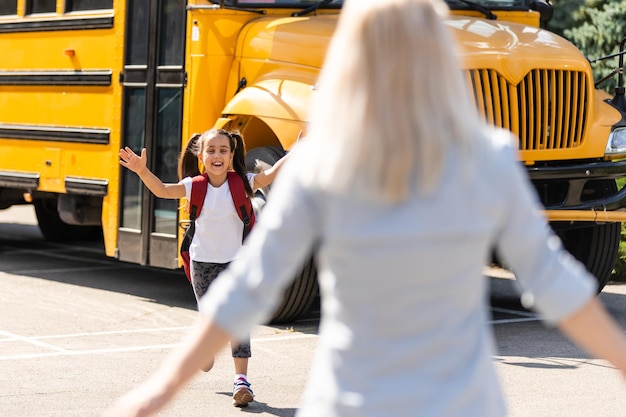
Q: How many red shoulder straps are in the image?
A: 2